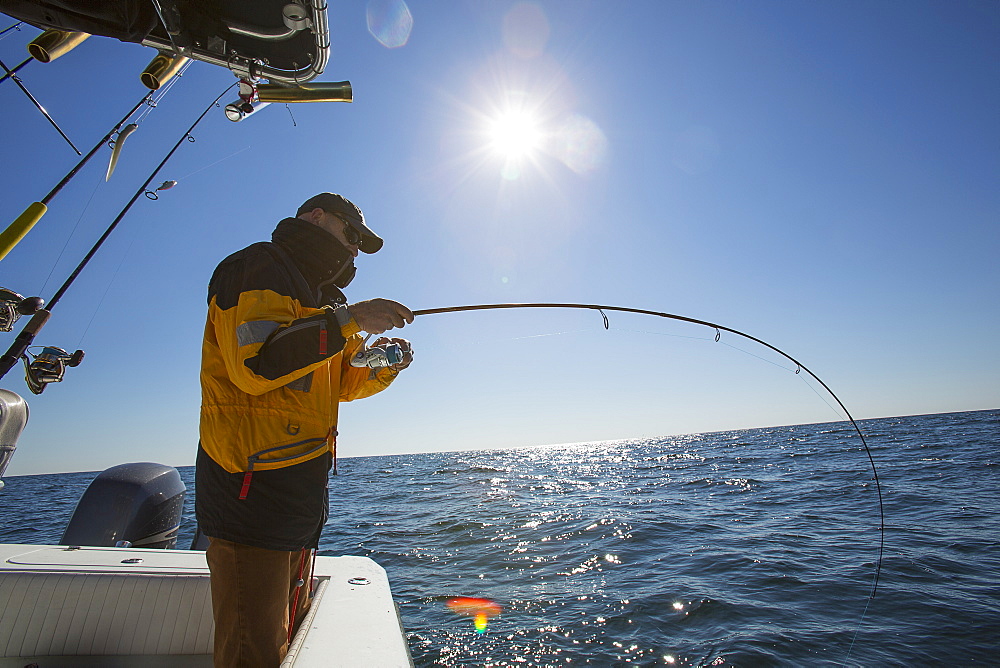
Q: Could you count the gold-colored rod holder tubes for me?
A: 3